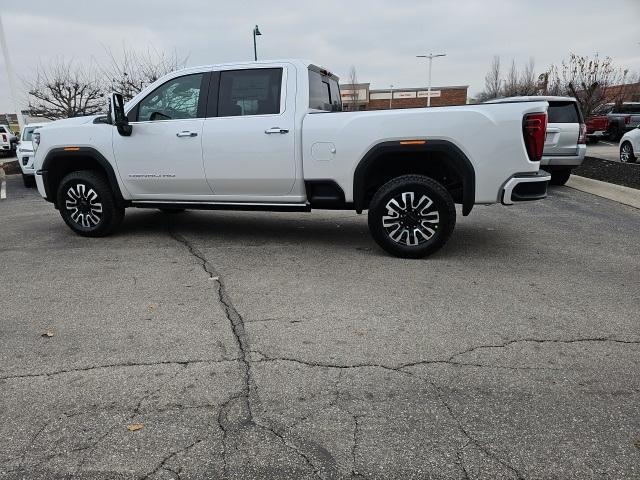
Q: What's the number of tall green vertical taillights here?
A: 0